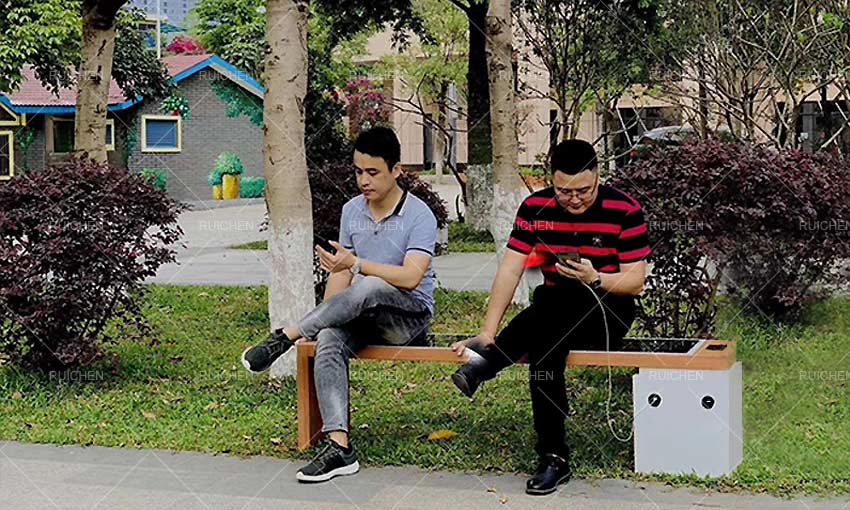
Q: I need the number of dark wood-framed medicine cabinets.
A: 0